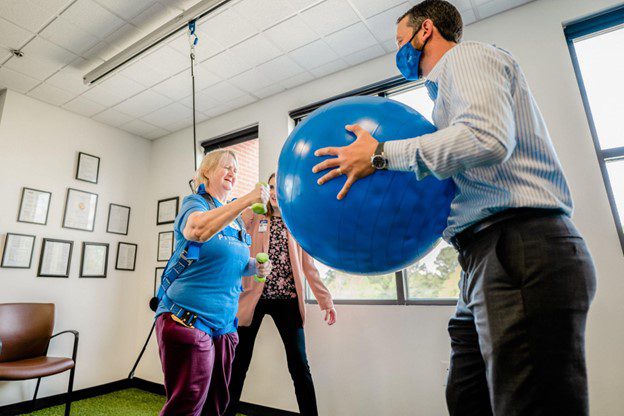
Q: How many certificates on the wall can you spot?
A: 11